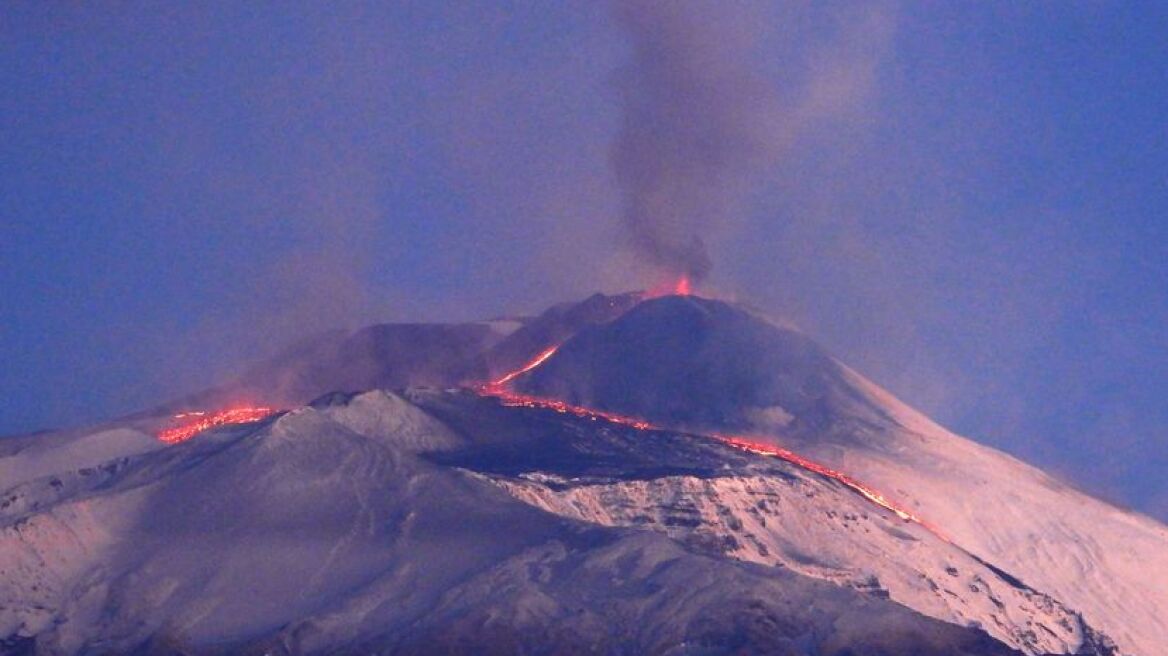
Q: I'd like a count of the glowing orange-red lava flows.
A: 2